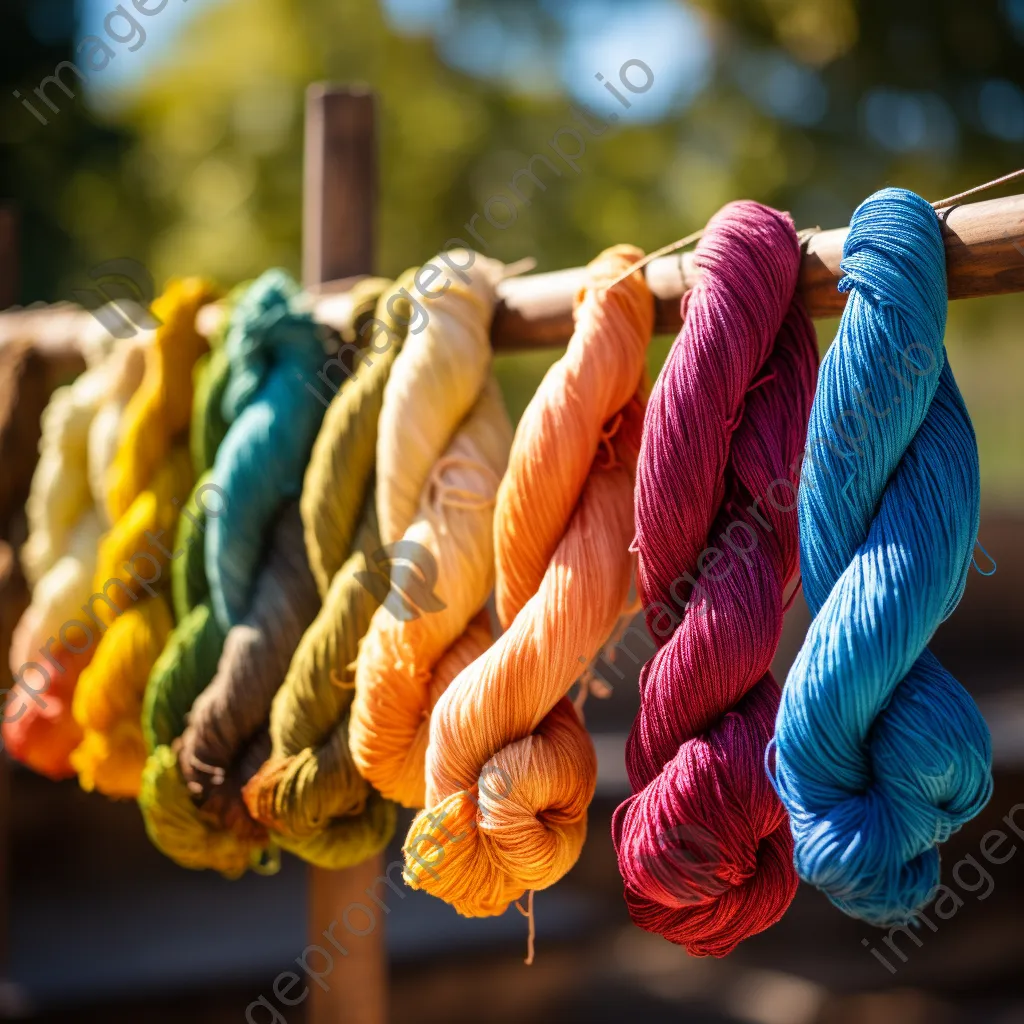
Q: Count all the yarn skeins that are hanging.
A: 9